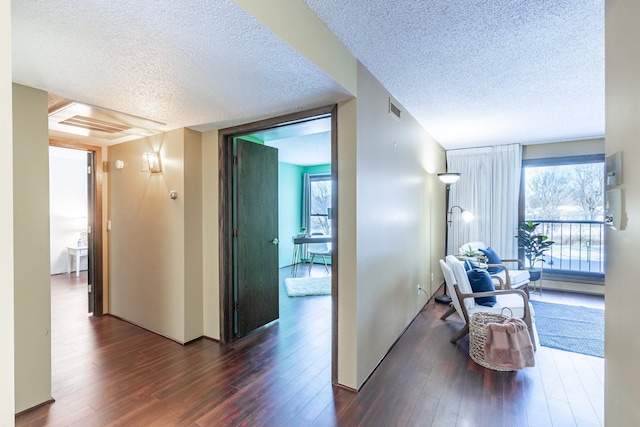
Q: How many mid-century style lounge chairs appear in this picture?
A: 2